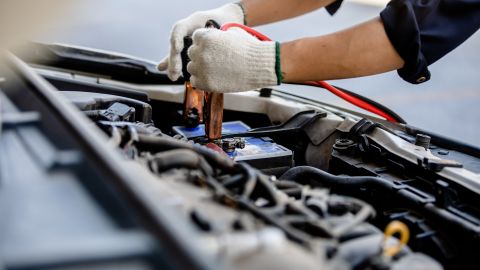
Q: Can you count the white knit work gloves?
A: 2